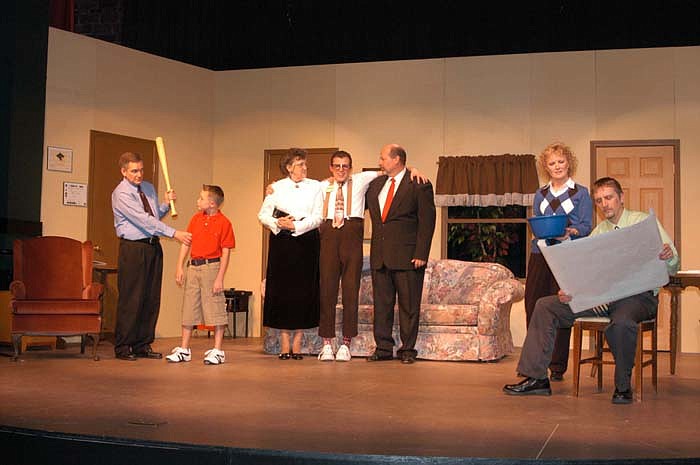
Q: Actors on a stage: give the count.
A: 7